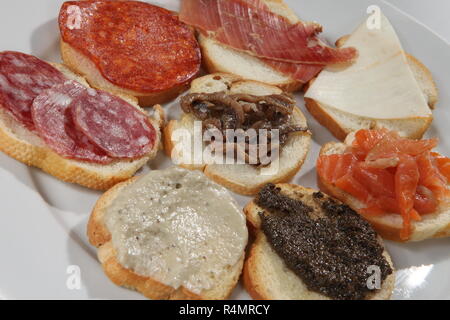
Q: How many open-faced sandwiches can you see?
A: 8